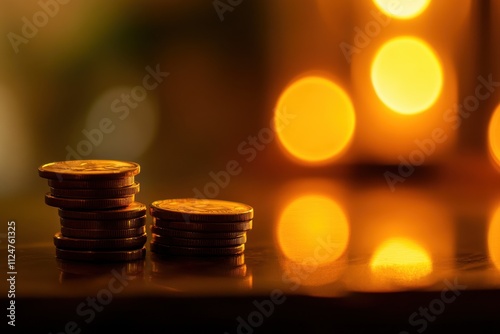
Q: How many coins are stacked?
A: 14